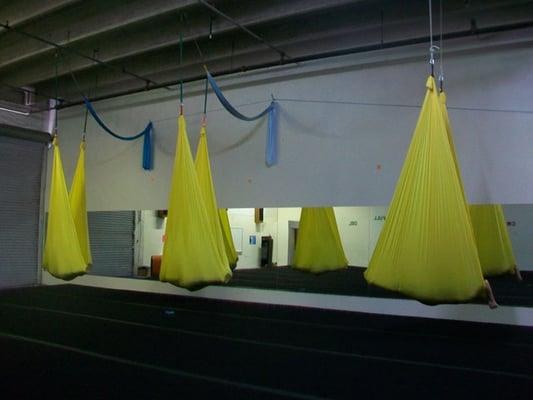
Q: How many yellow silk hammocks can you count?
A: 3